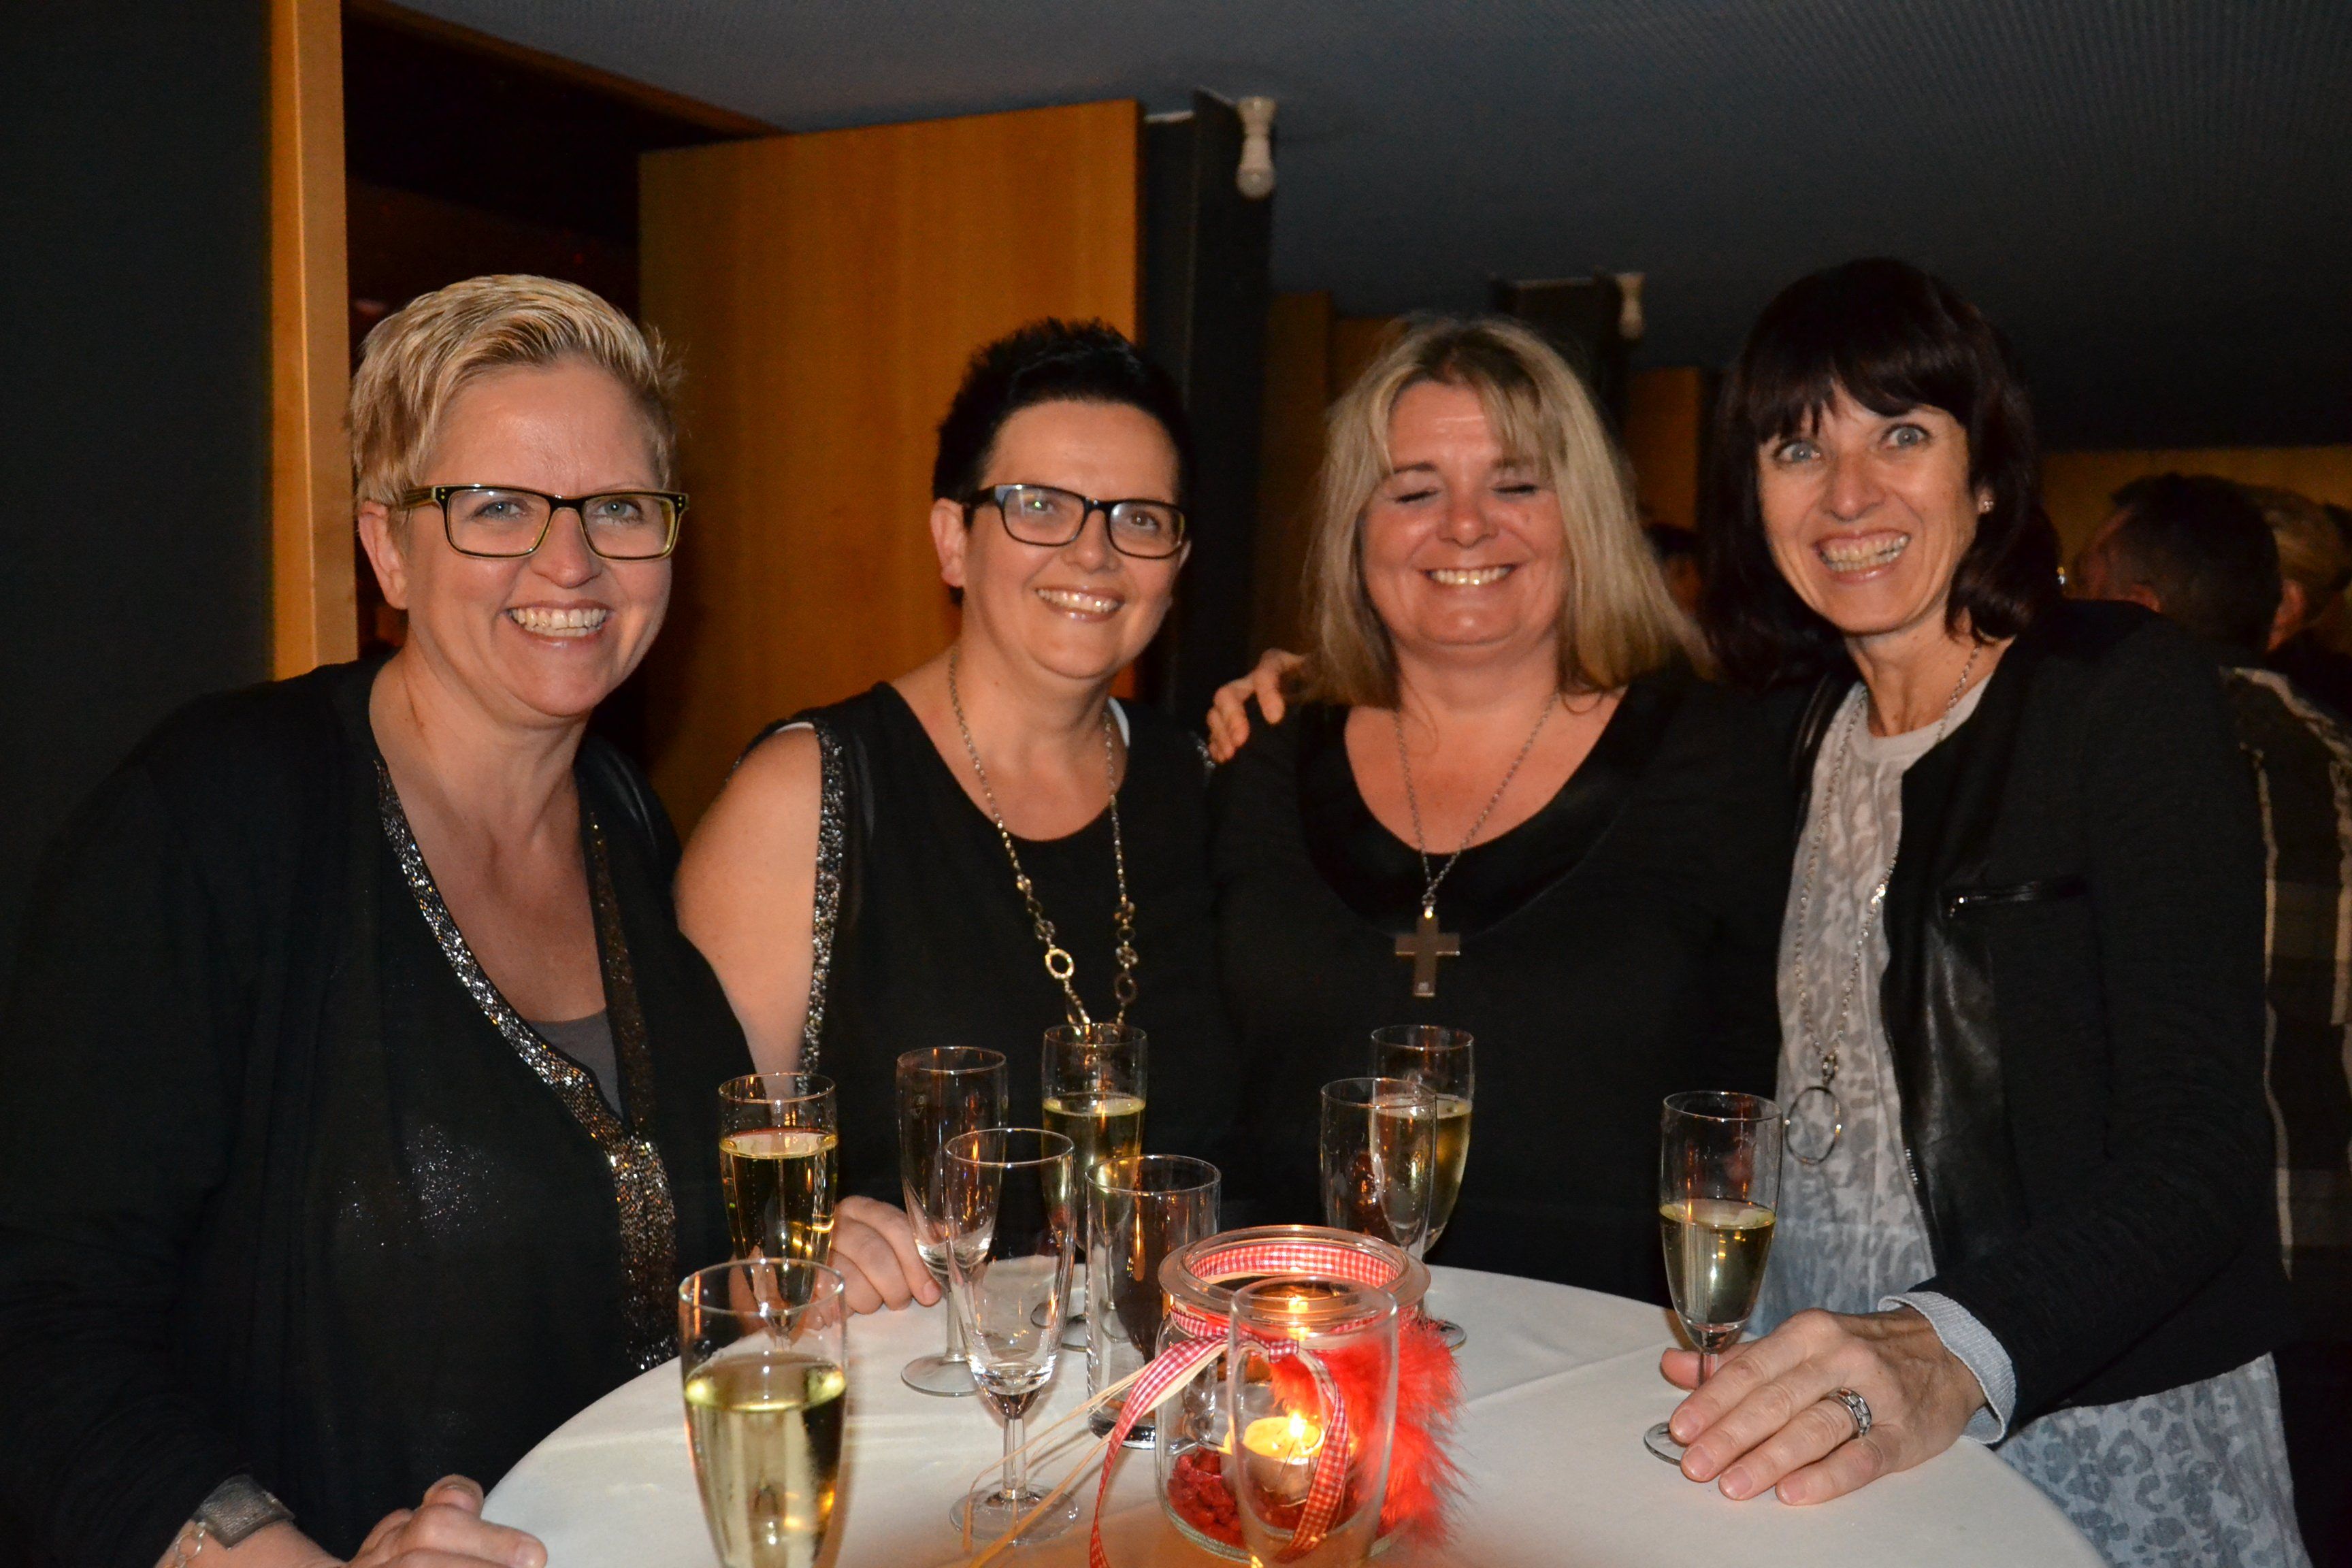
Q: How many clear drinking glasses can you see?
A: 10